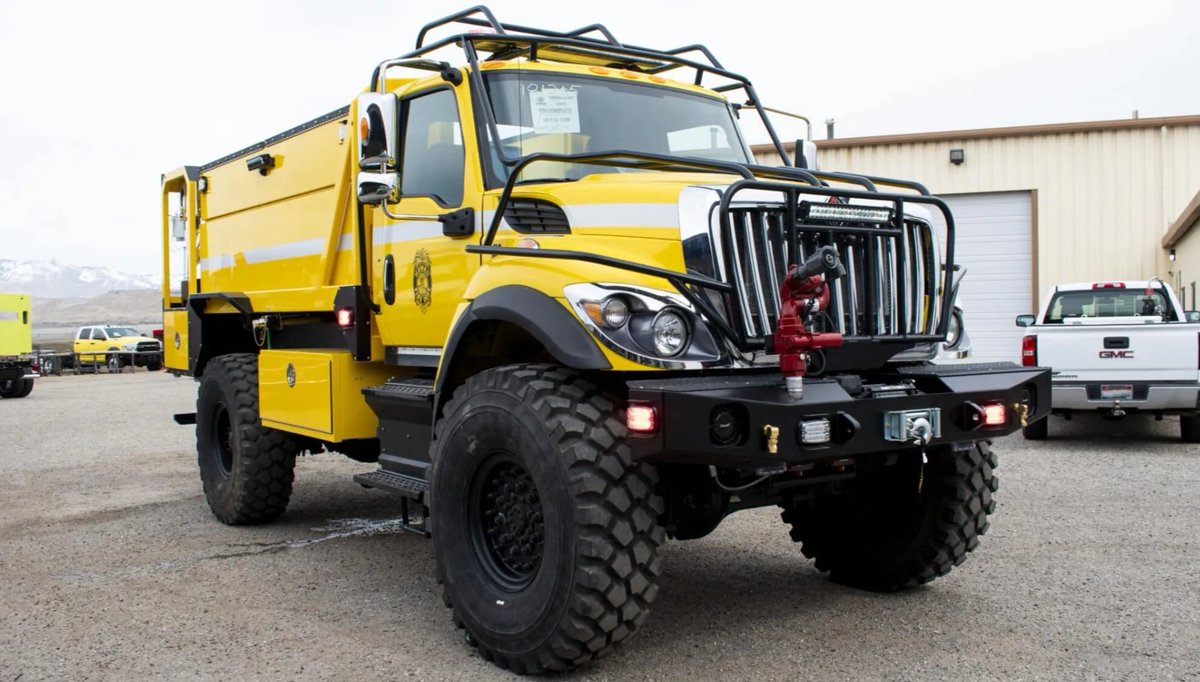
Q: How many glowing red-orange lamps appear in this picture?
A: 3